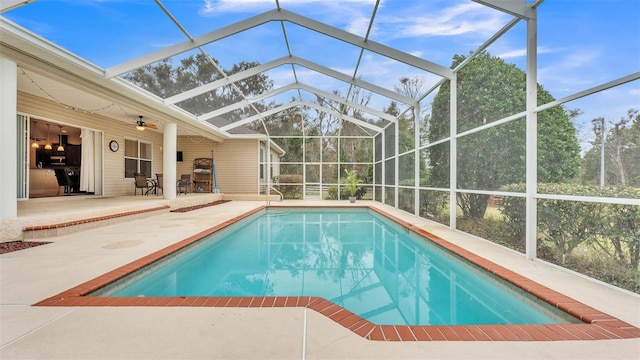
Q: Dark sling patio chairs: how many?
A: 3